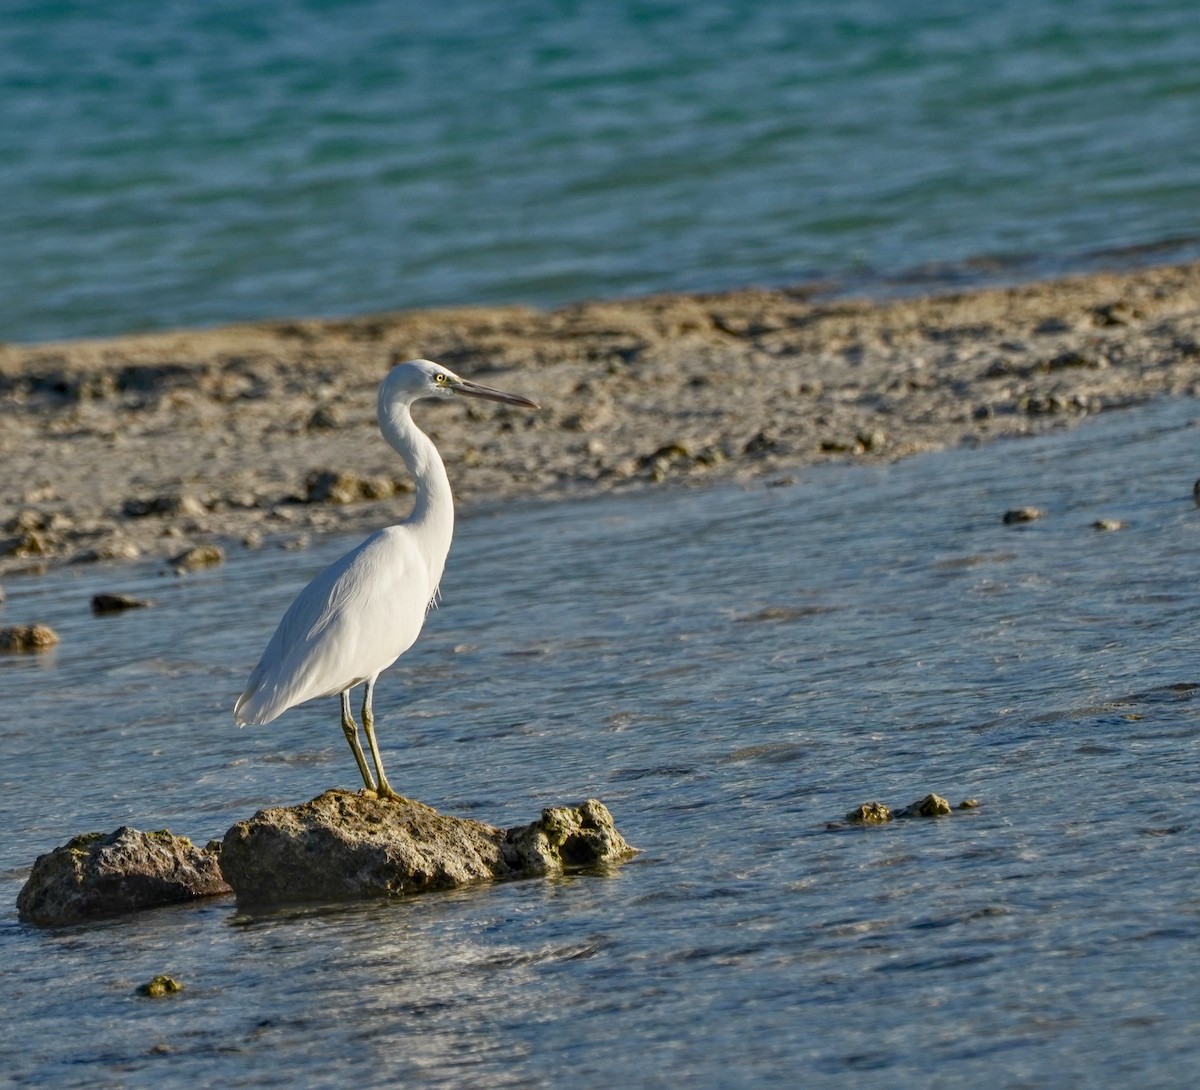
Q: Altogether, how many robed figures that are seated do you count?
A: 0